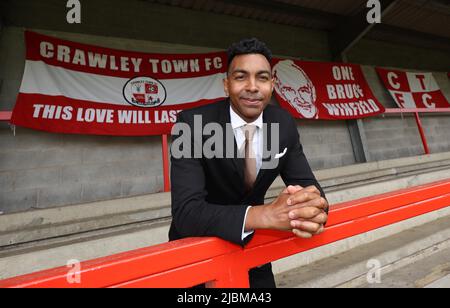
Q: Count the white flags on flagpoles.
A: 0